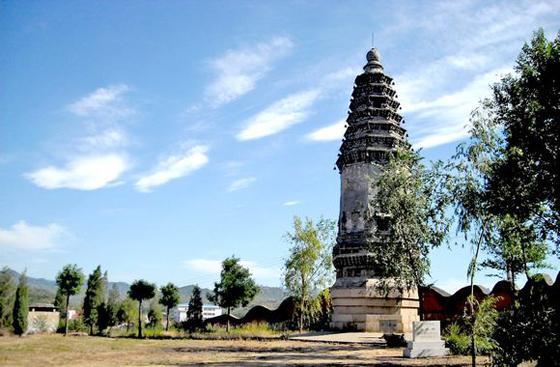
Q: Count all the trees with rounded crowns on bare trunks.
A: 4